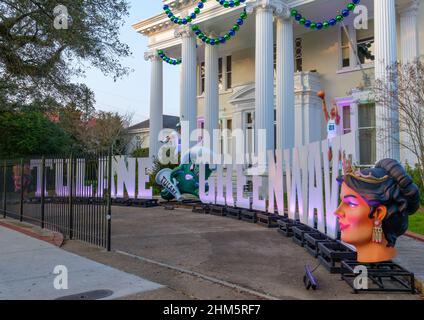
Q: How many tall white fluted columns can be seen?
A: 7